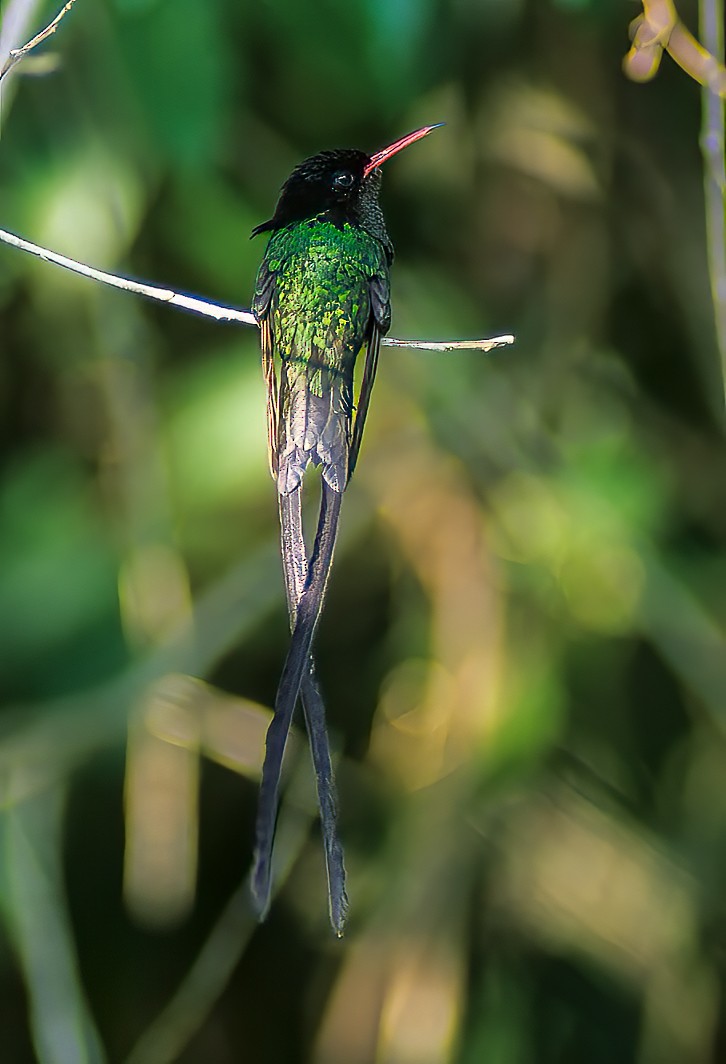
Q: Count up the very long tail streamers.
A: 2